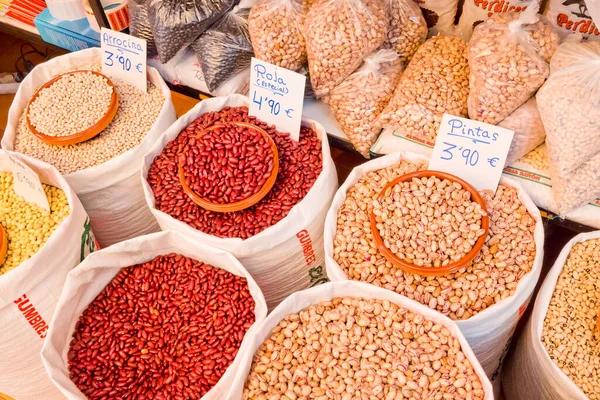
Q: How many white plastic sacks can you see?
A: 7